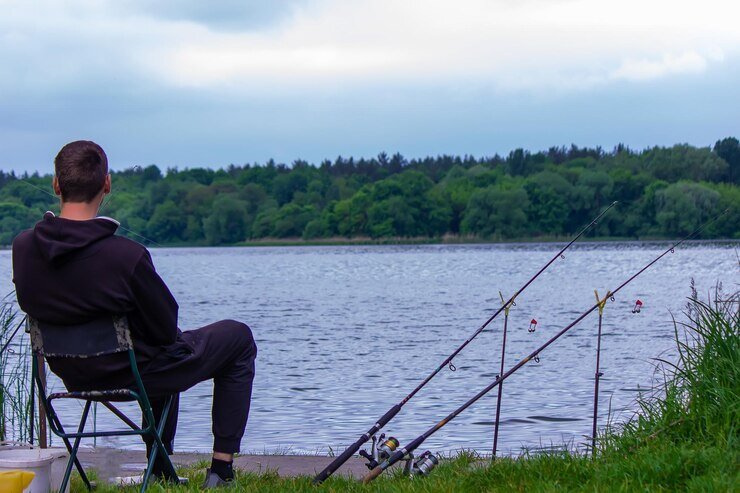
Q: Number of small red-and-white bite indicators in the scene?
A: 2